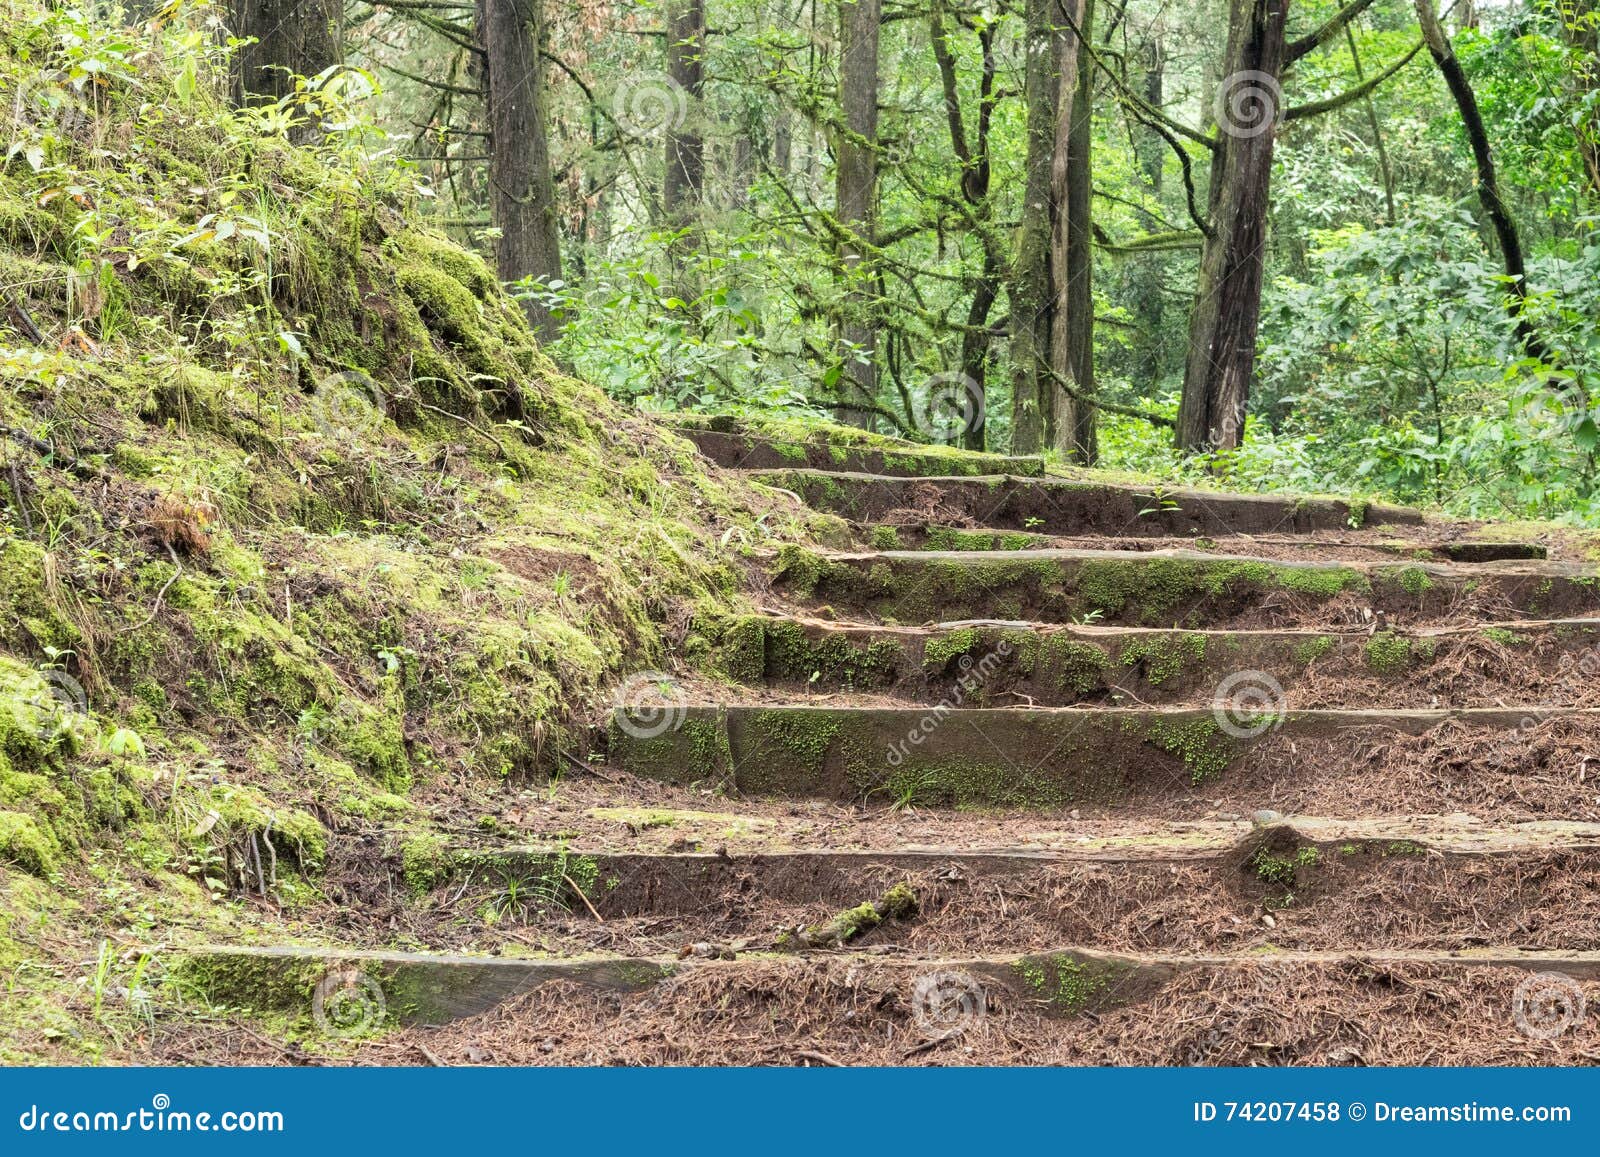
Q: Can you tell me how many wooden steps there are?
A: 8